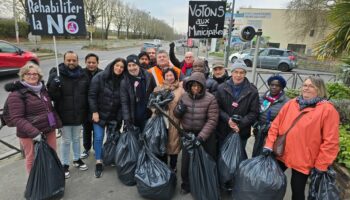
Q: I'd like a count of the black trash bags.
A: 9